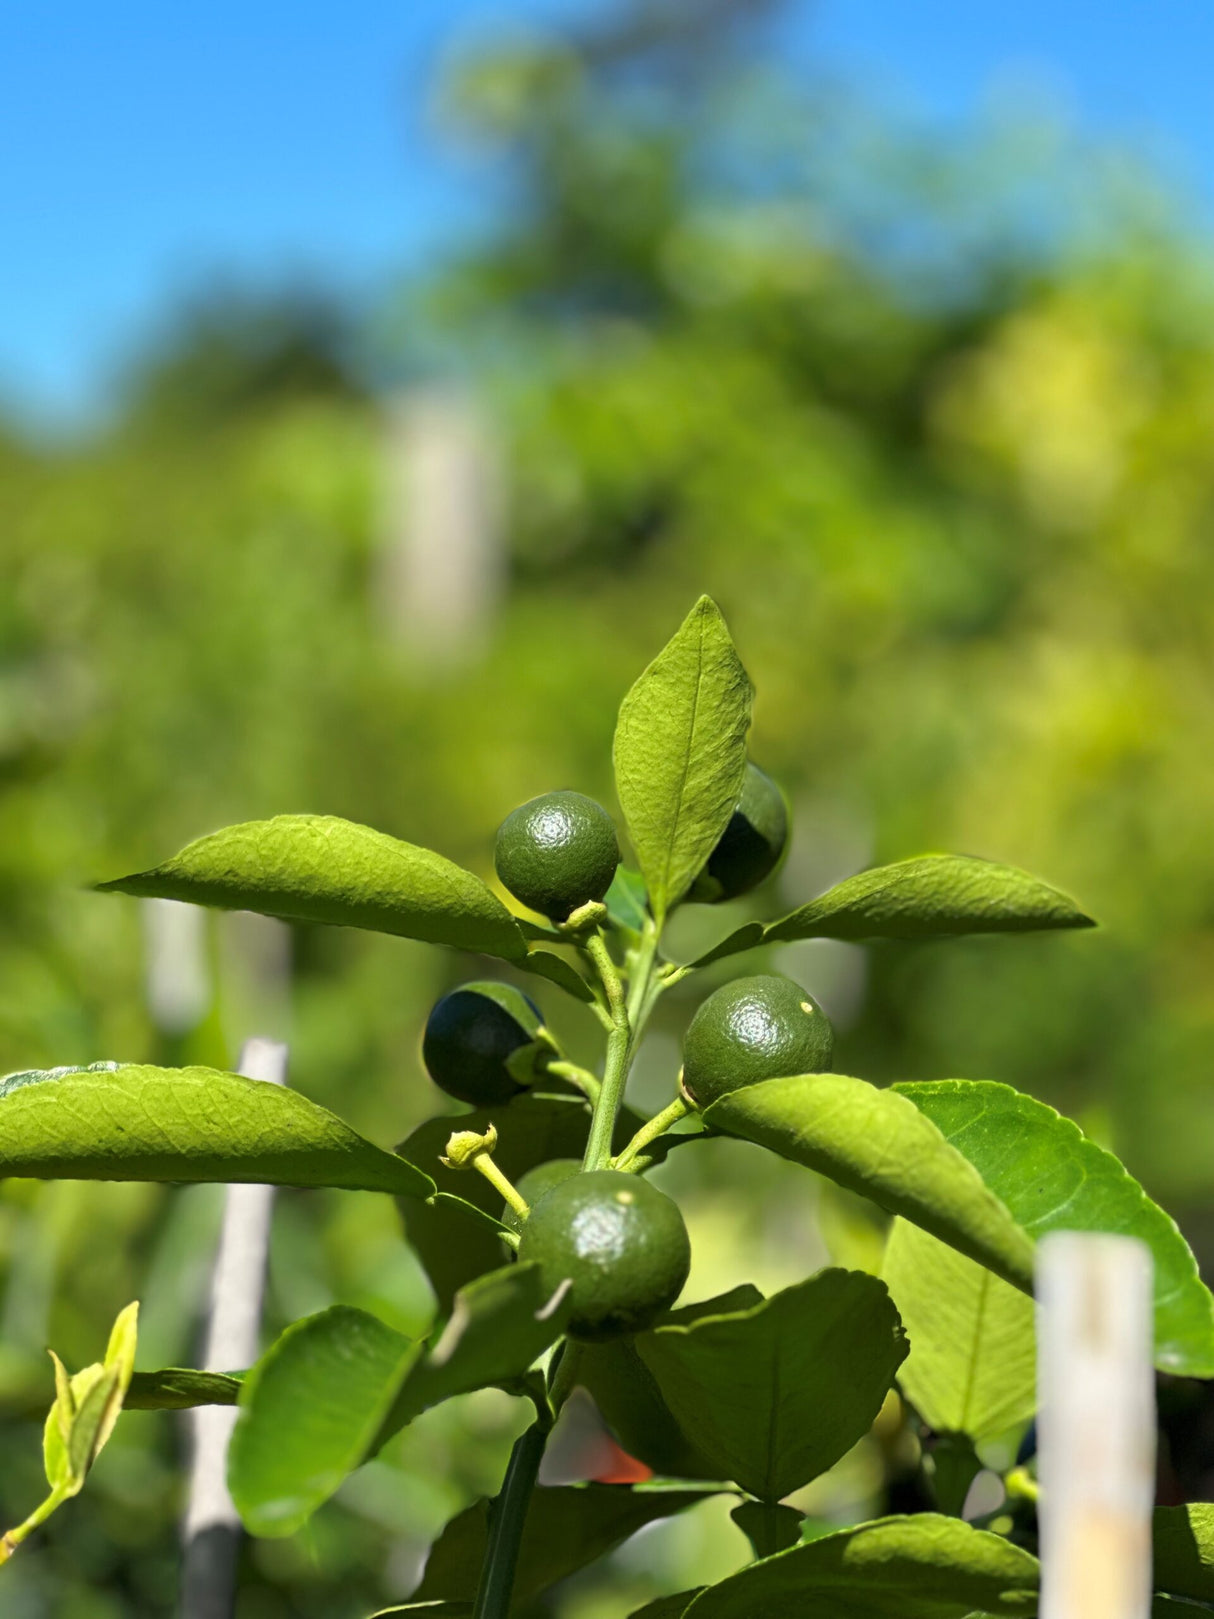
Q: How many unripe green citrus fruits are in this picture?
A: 6